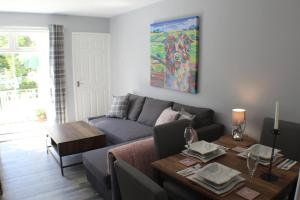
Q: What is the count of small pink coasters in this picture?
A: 3